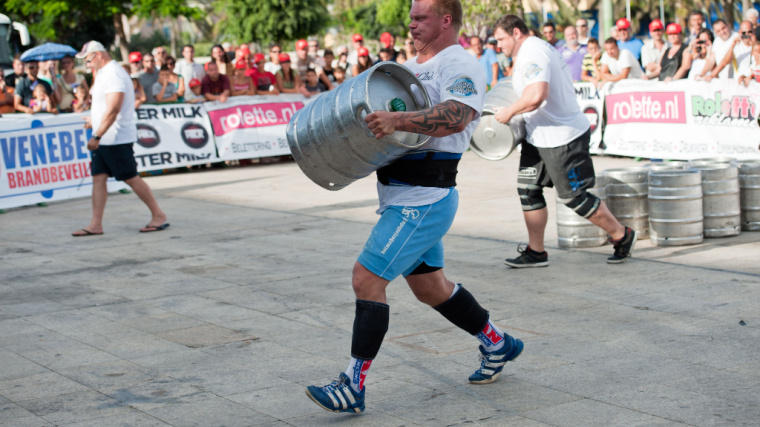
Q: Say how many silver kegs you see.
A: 9